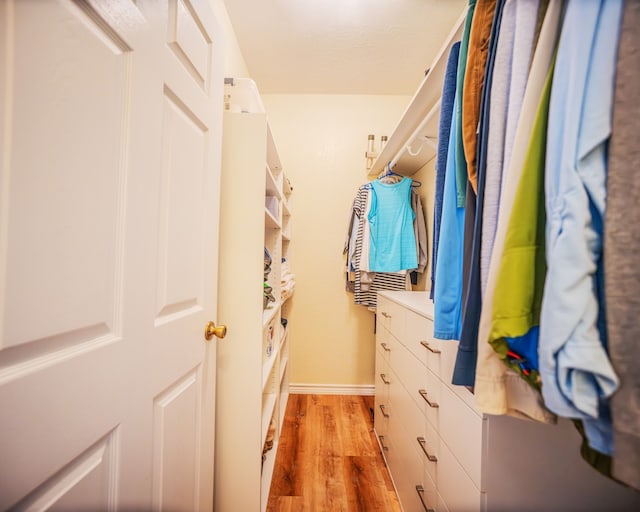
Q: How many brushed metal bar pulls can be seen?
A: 9